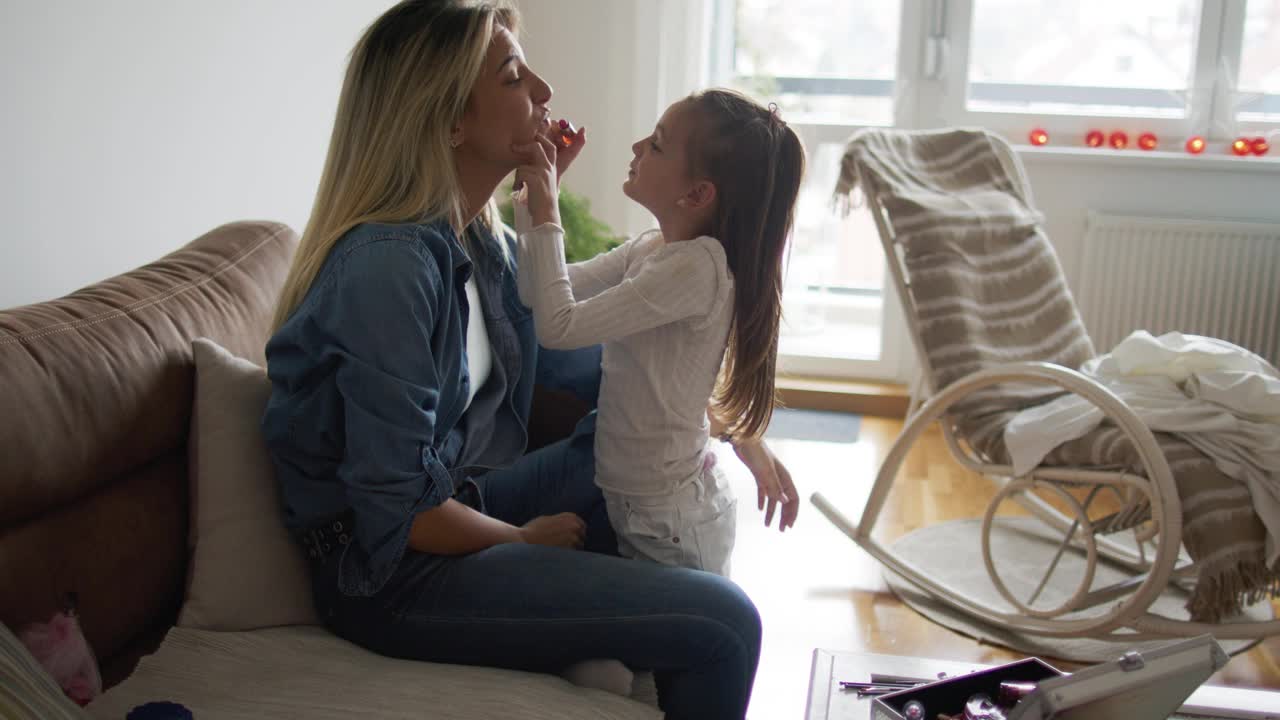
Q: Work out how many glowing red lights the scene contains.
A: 7